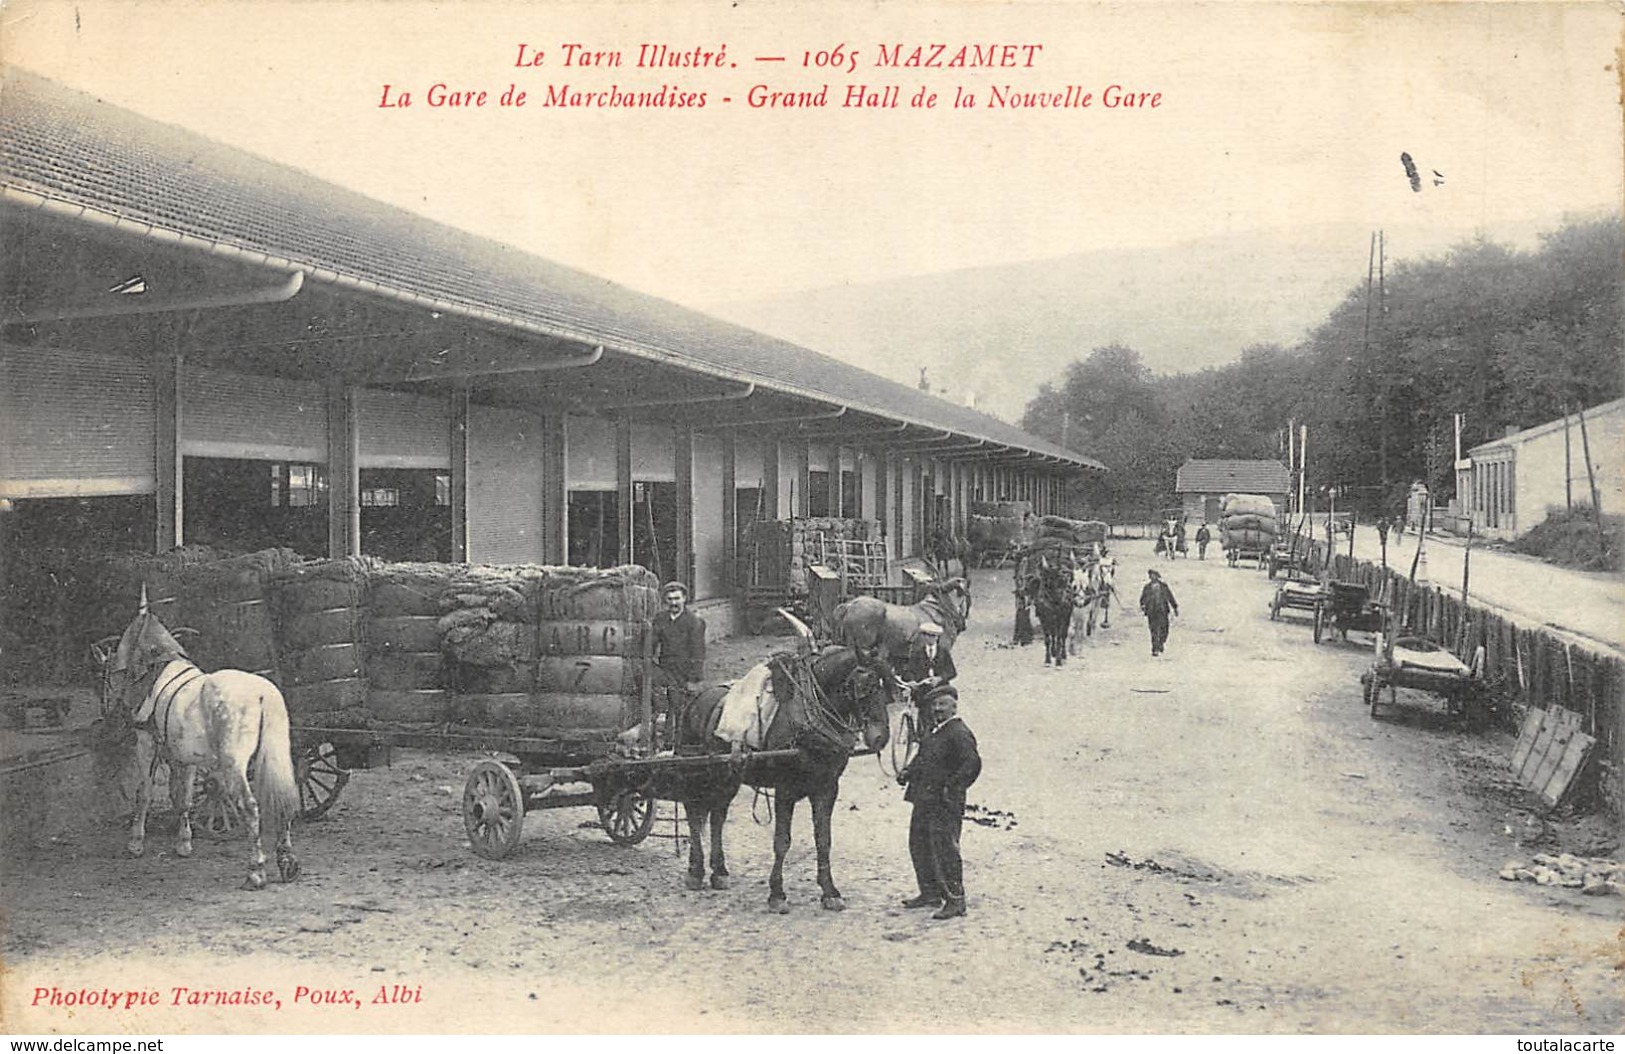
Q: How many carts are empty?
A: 4